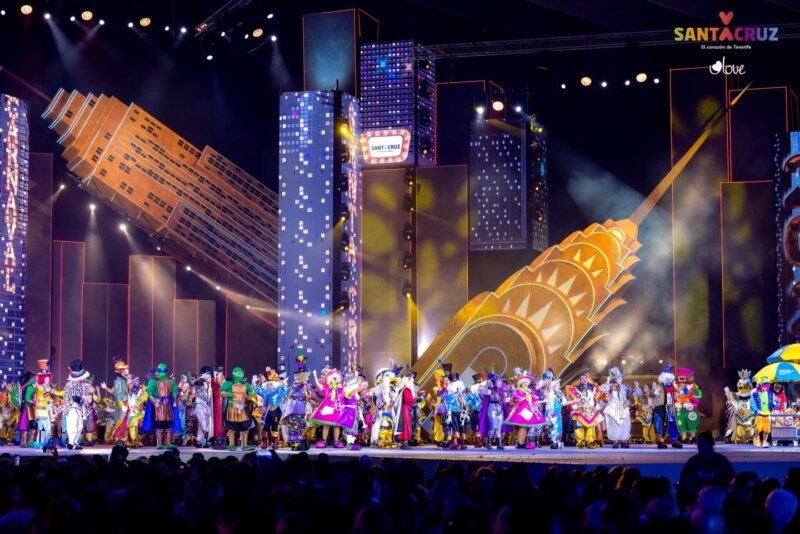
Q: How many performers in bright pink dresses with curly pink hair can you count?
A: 2